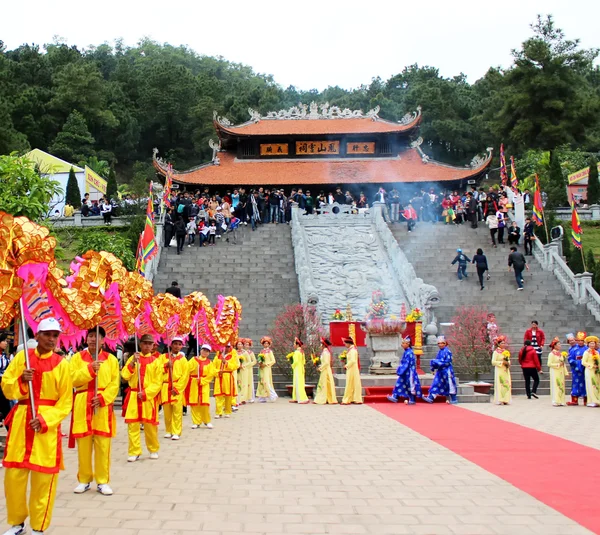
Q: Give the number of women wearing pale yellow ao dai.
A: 9